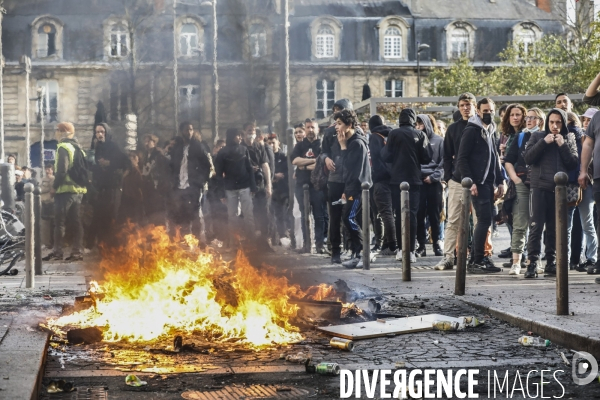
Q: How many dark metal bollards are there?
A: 7